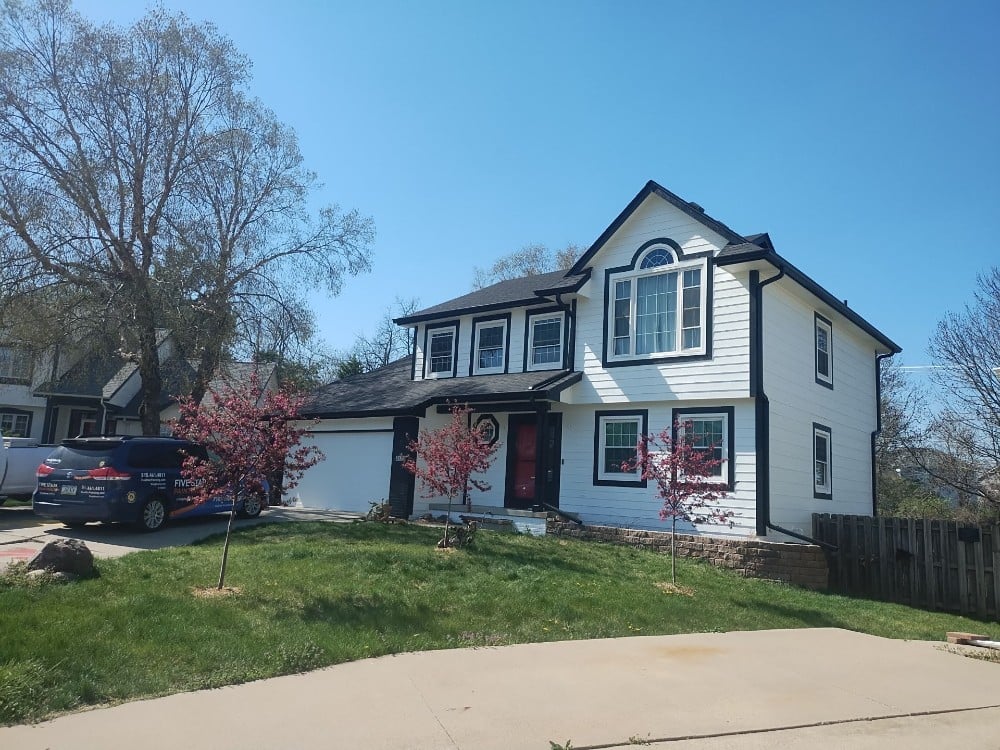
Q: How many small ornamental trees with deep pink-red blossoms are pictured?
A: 3